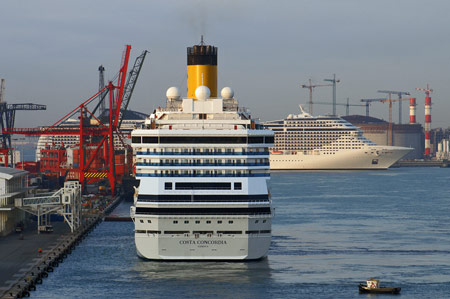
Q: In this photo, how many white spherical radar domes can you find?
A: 3